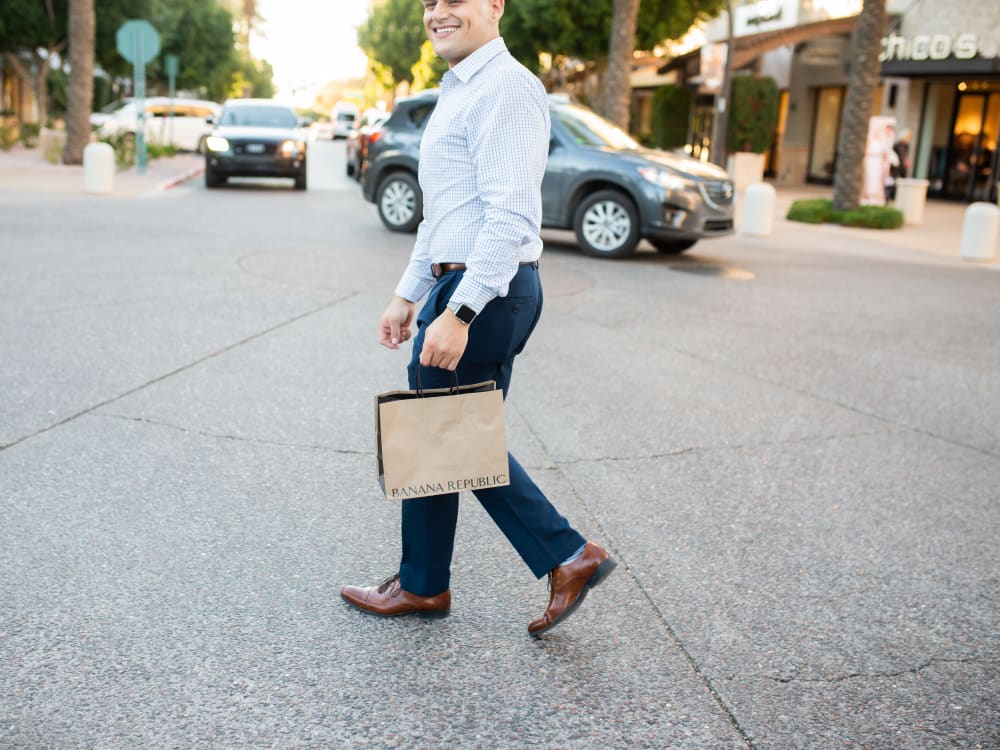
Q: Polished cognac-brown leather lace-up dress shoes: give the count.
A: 2